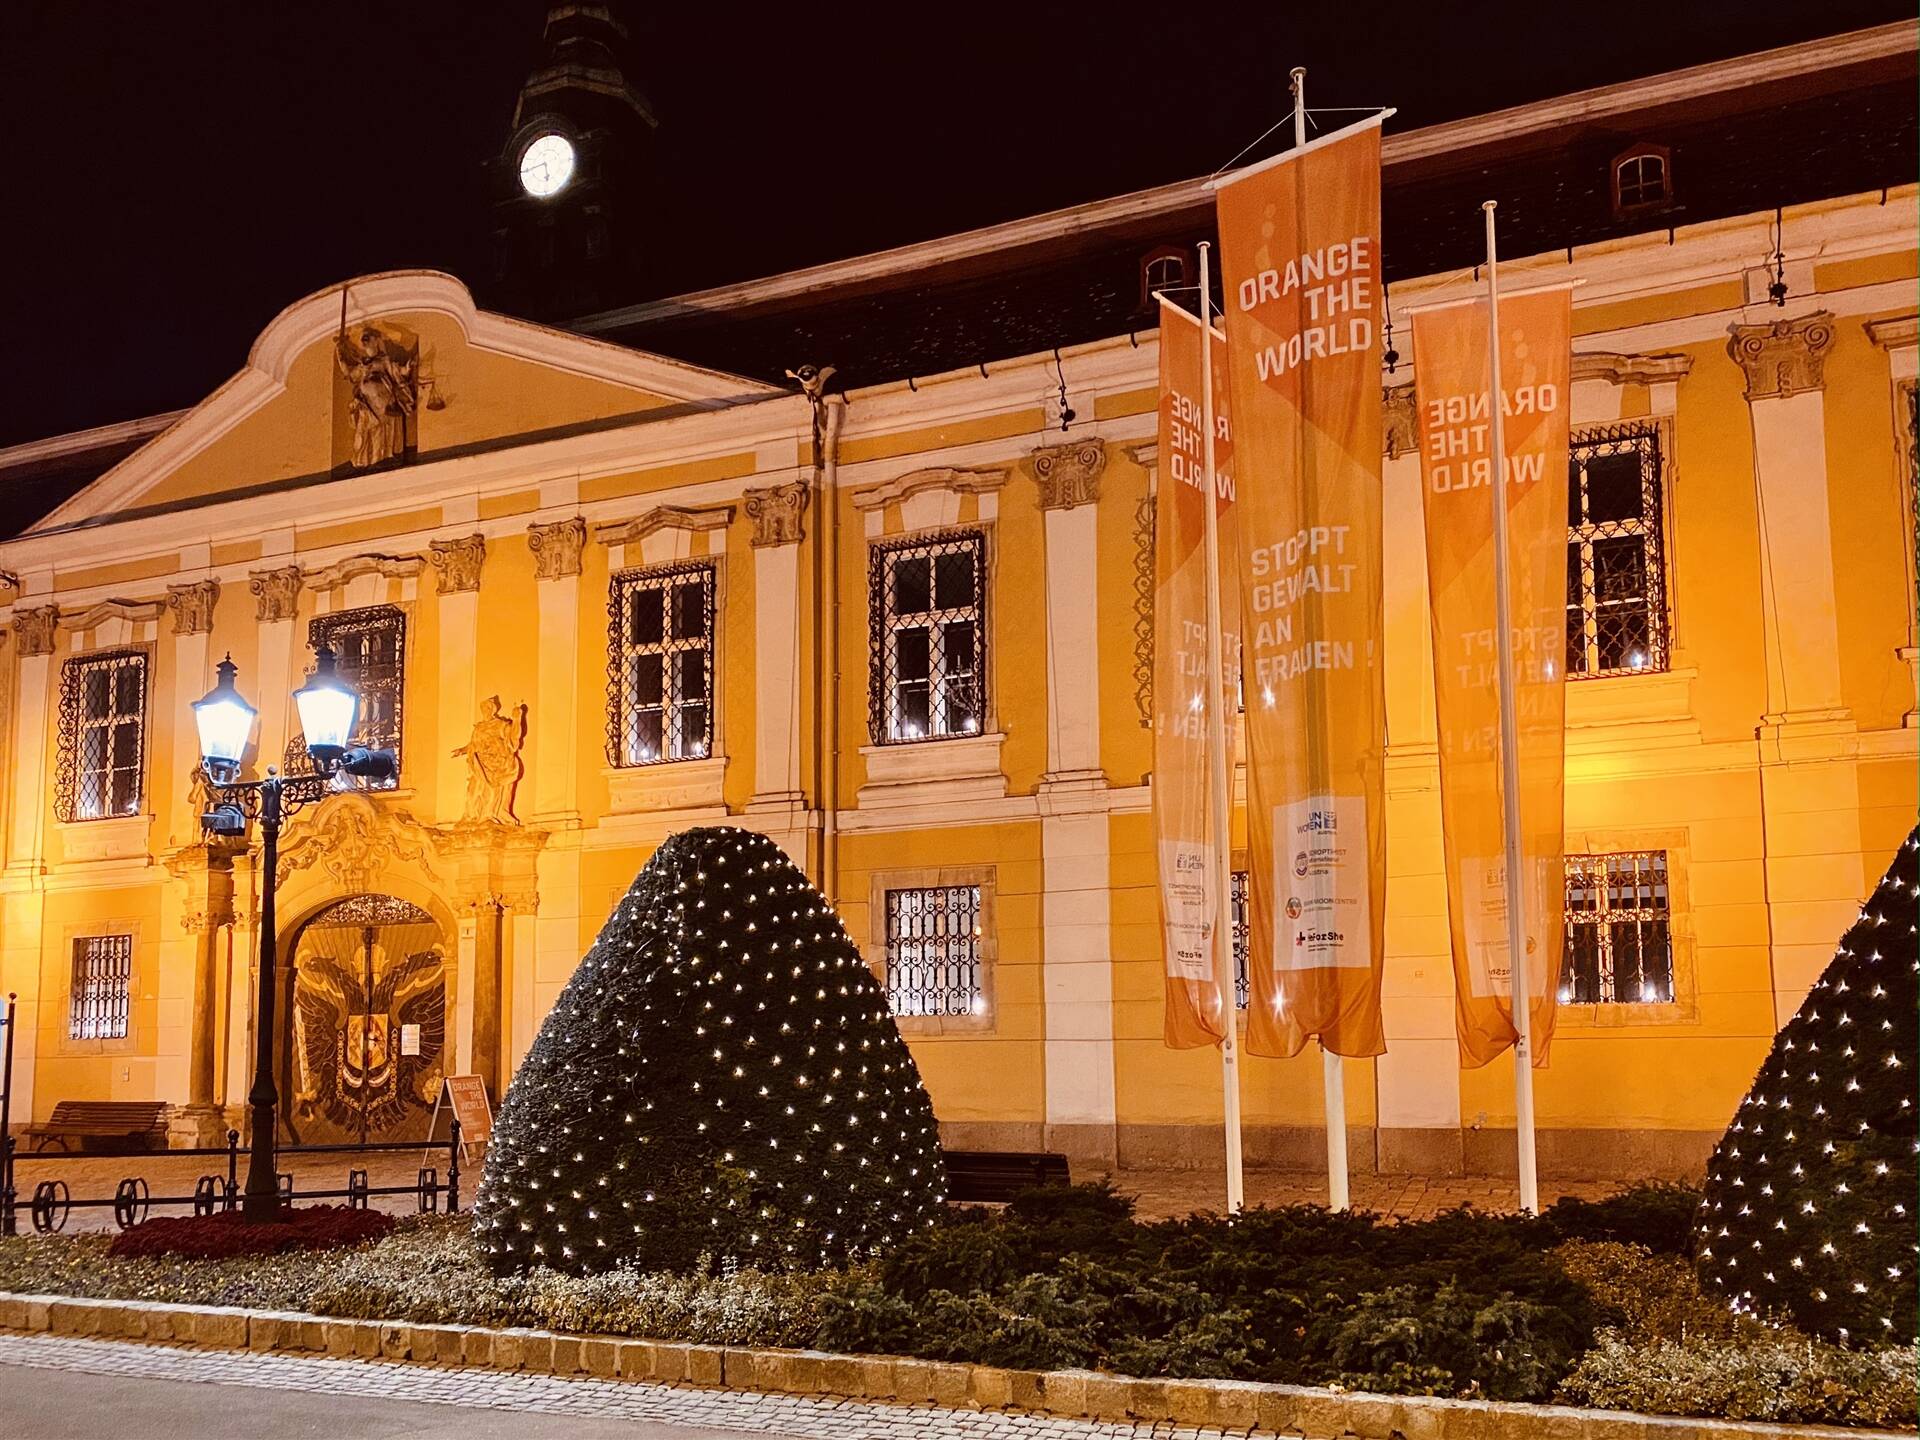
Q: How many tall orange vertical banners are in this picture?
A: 3